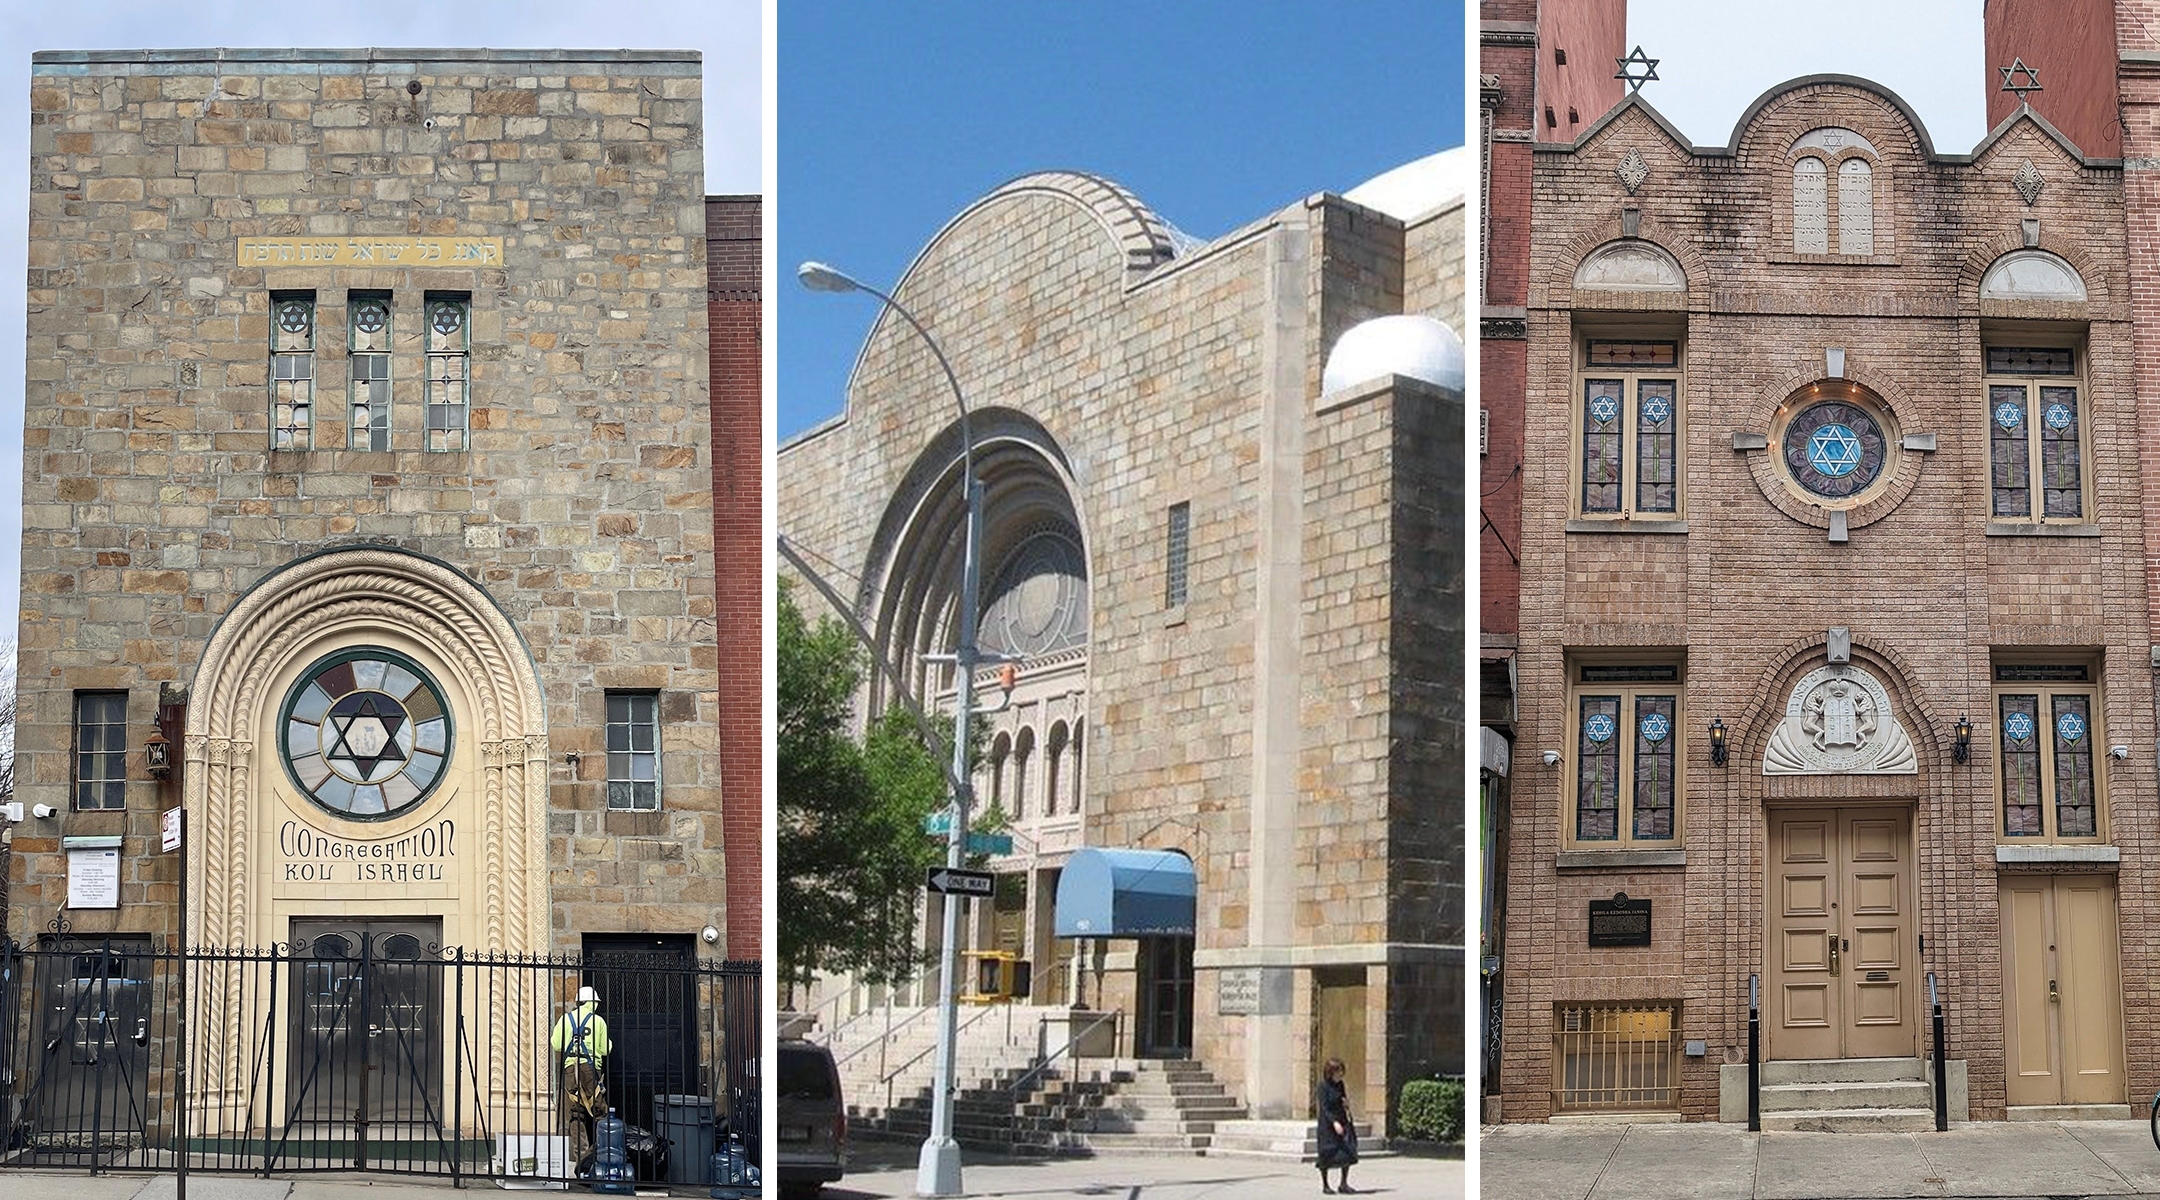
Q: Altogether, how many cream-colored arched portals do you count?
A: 1